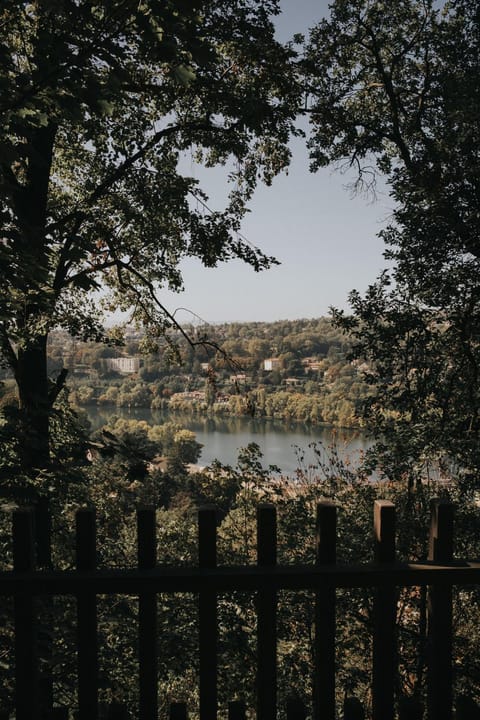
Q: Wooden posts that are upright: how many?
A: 8